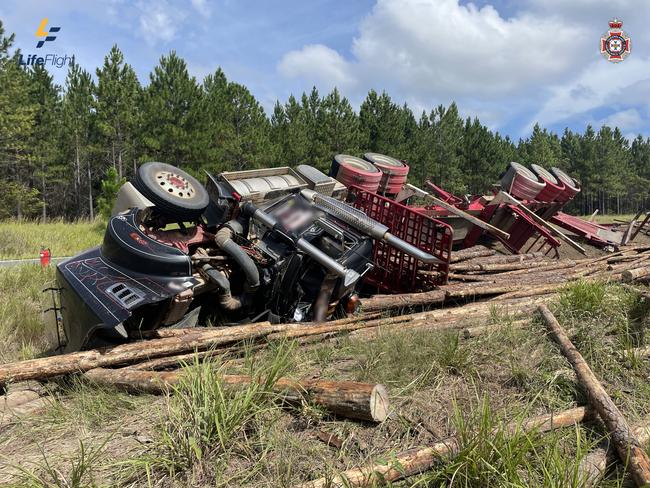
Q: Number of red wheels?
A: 5